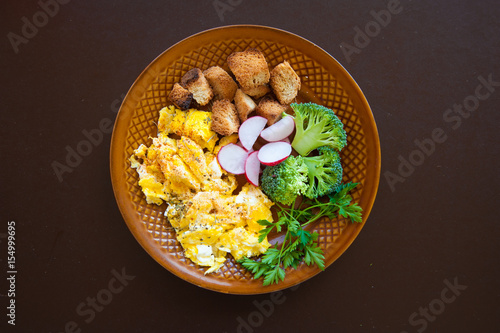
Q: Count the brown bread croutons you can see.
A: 9